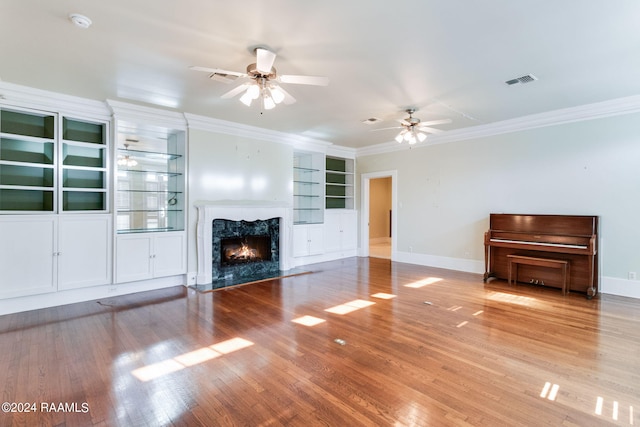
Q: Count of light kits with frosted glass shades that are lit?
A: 2